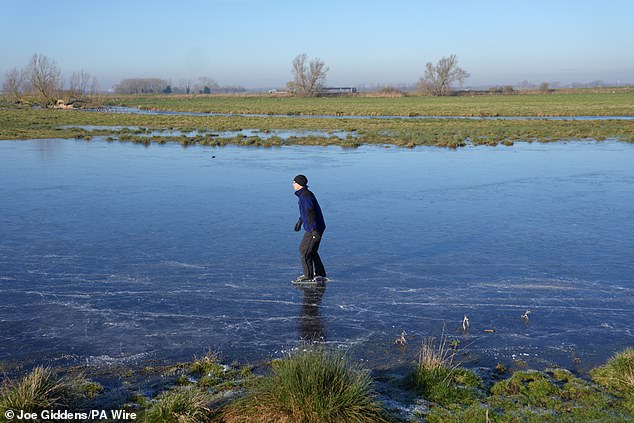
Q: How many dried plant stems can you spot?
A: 3